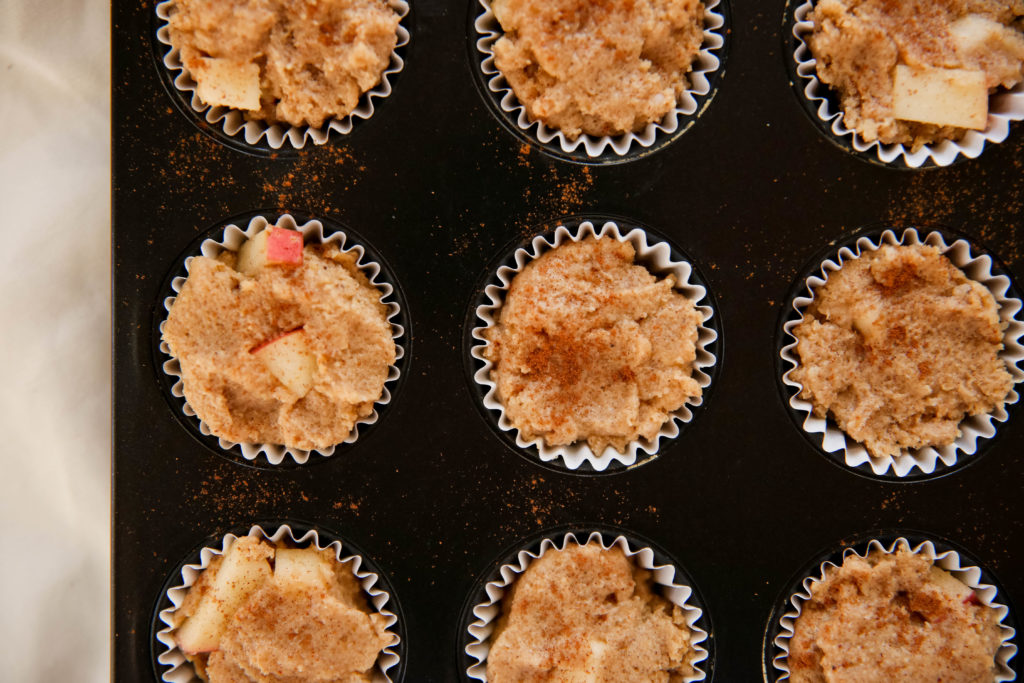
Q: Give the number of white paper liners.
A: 9